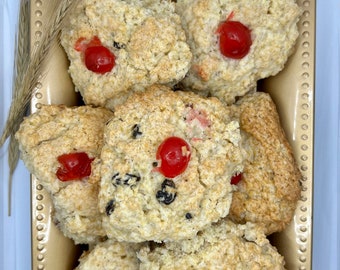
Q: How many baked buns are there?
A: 7